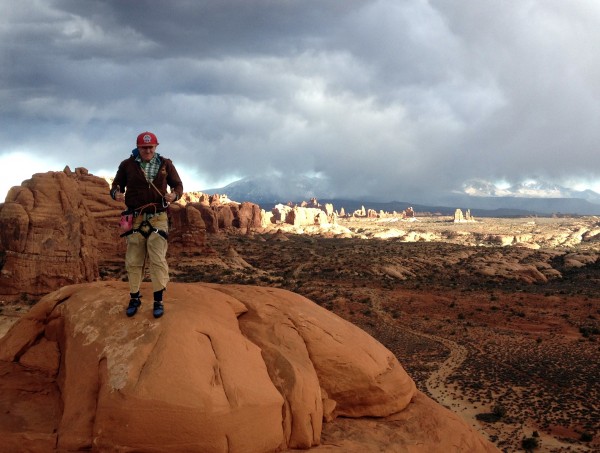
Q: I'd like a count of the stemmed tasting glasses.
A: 0